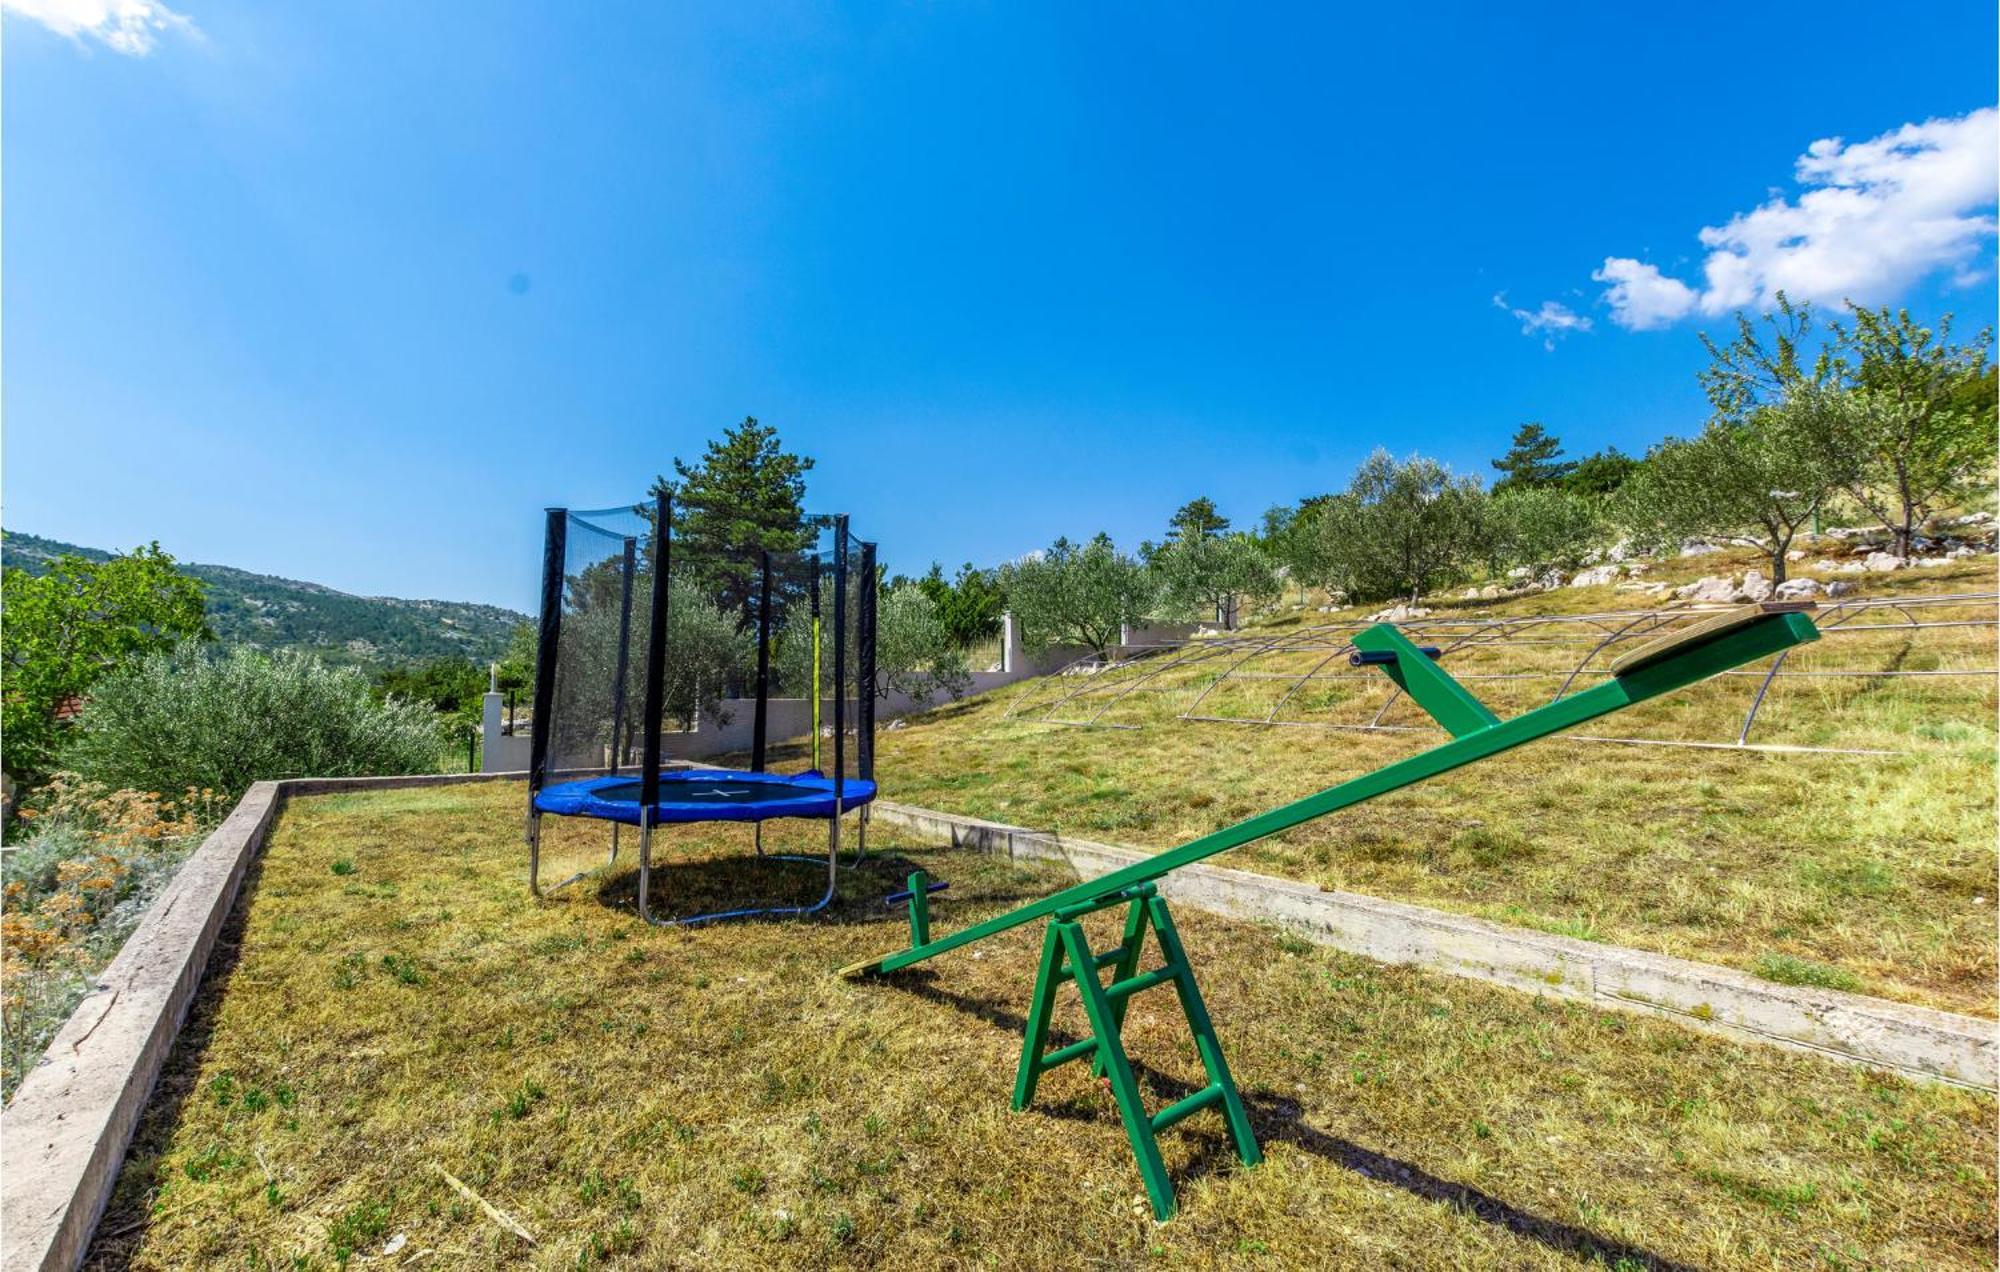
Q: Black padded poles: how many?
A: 6